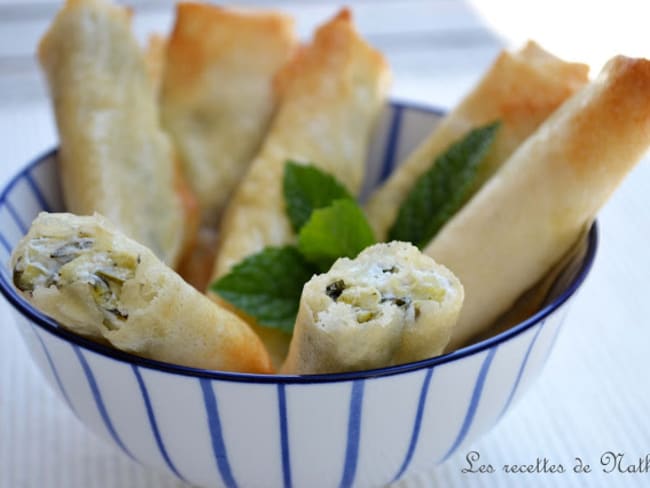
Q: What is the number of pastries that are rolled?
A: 7